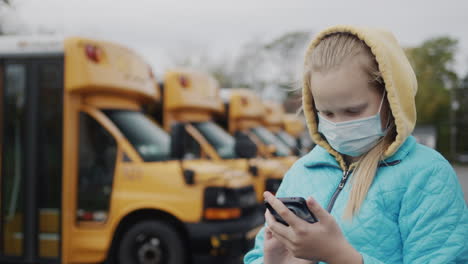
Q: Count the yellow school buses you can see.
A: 5